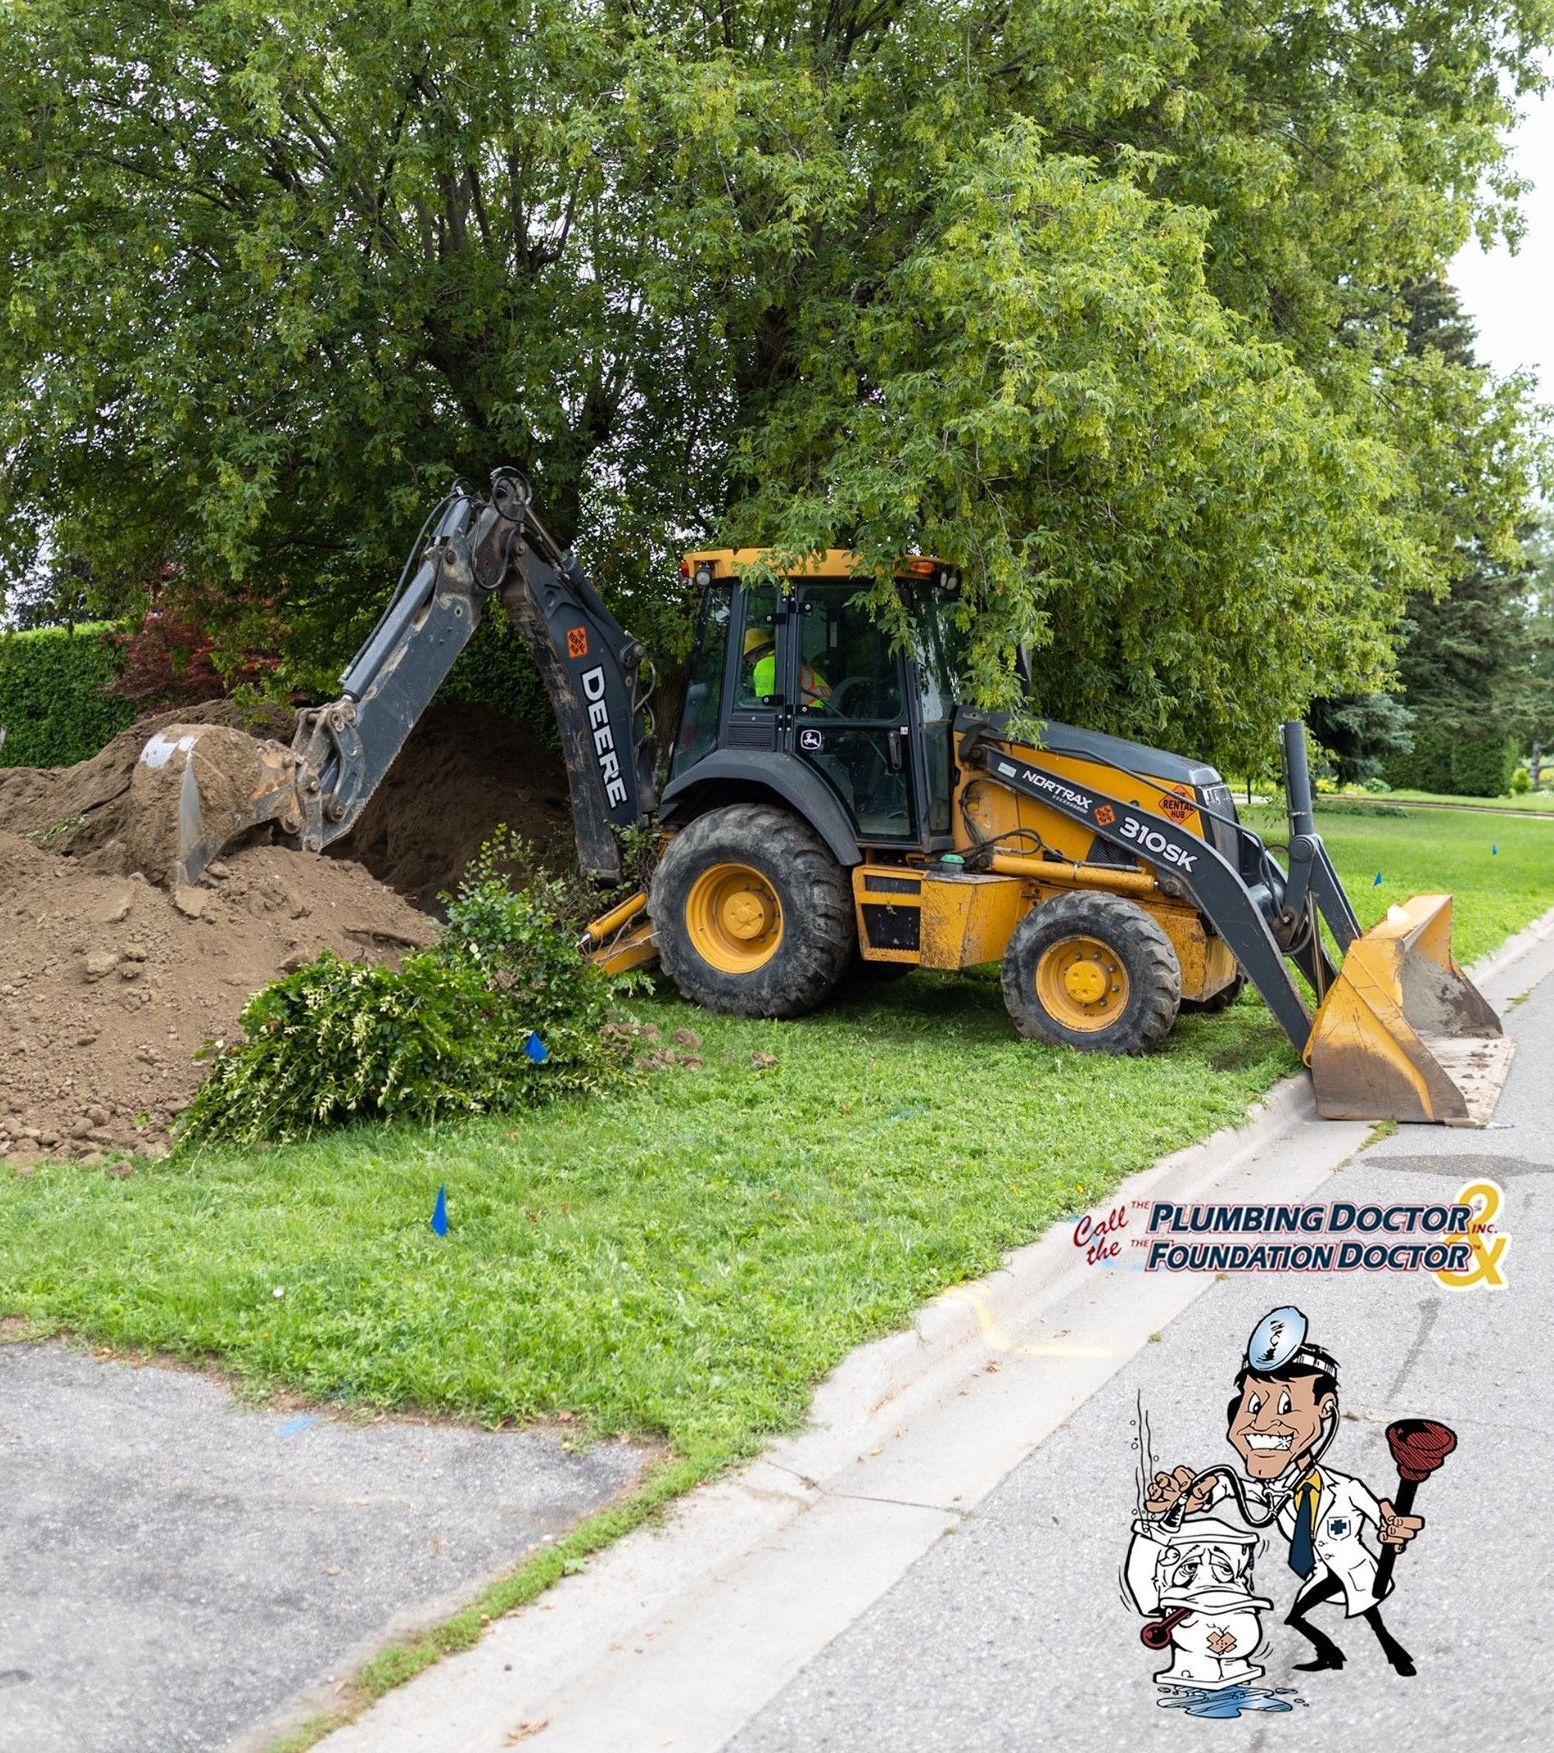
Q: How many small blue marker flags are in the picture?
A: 4